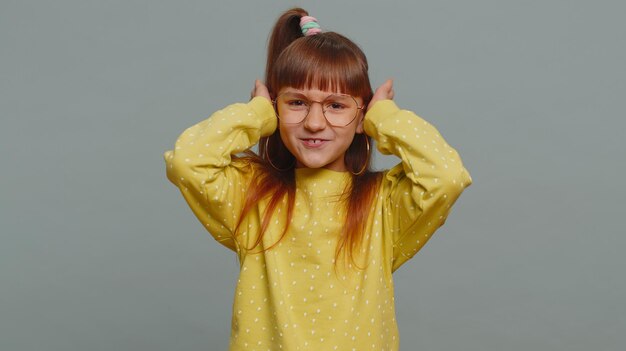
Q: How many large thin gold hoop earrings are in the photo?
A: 2